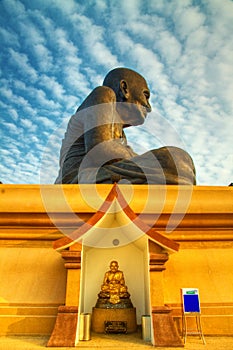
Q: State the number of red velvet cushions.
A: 0